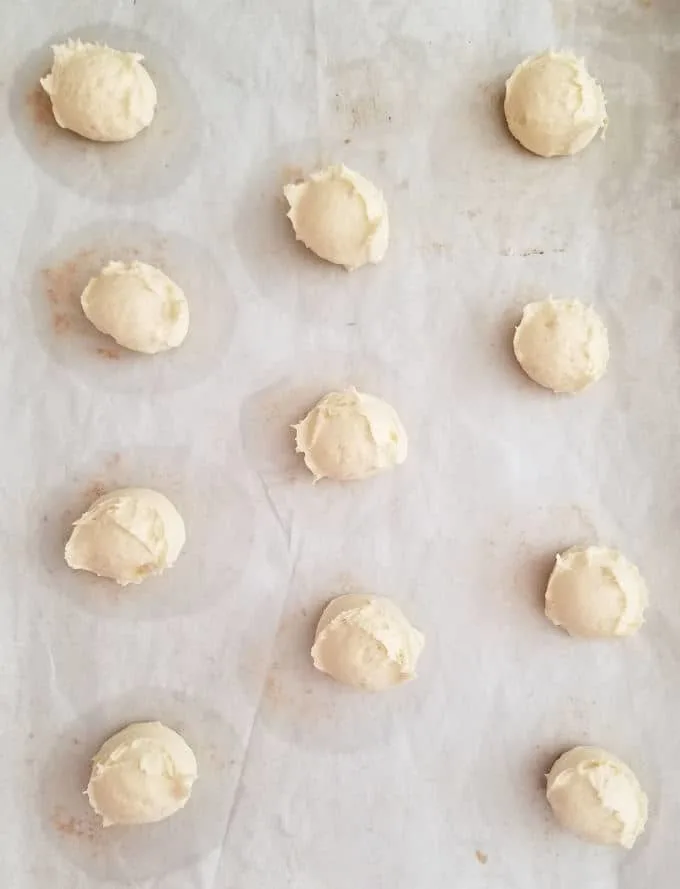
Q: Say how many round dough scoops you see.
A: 11